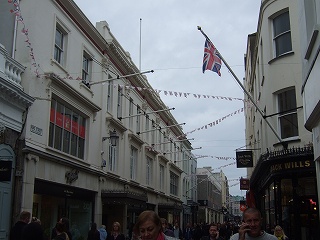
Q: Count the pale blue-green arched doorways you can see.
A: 1